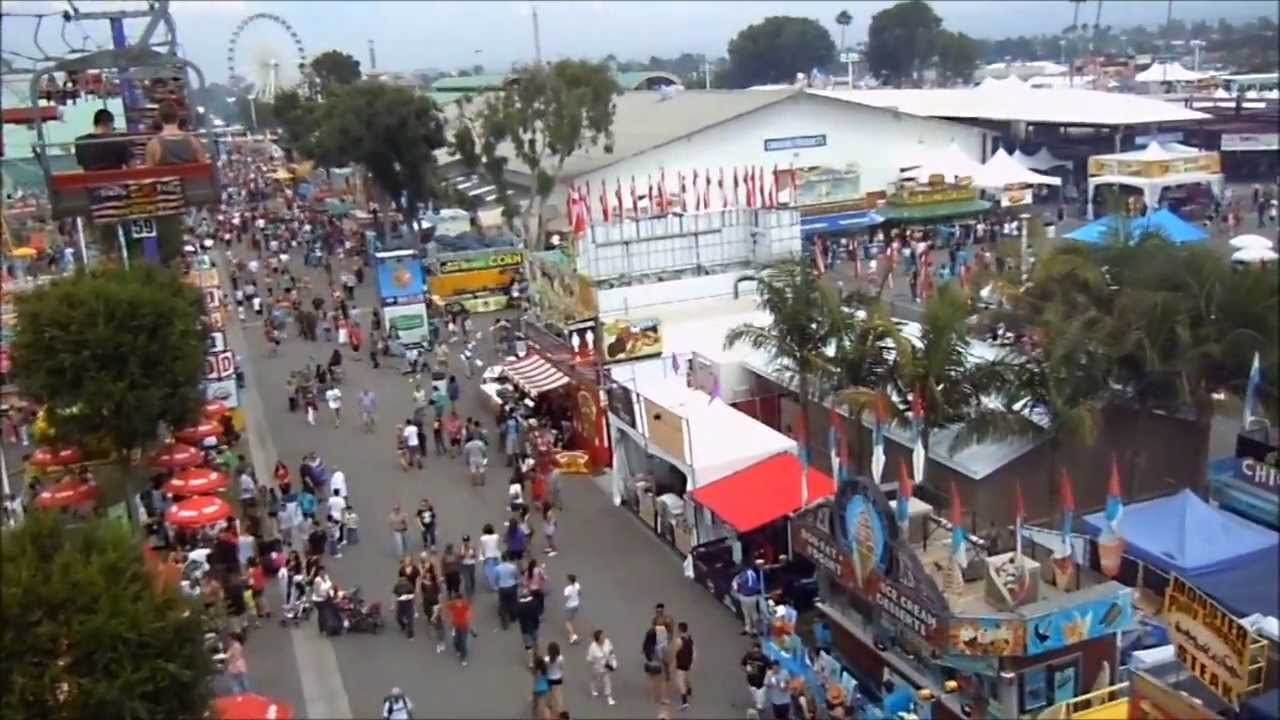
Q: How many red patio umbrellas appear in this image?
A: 8